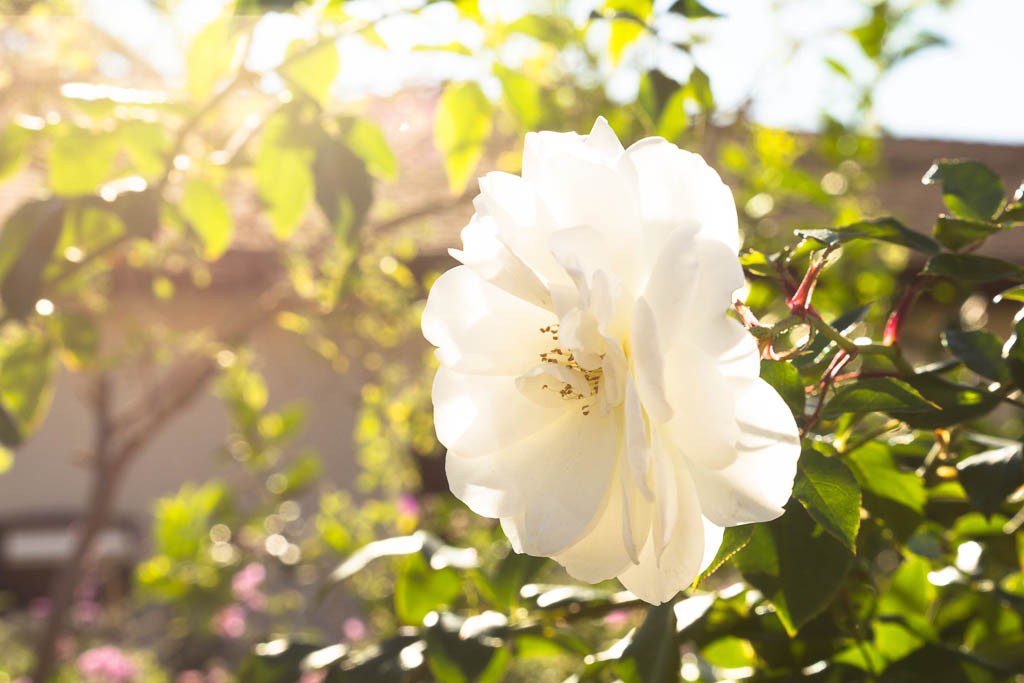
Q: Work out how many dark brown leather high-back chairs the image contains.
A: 0